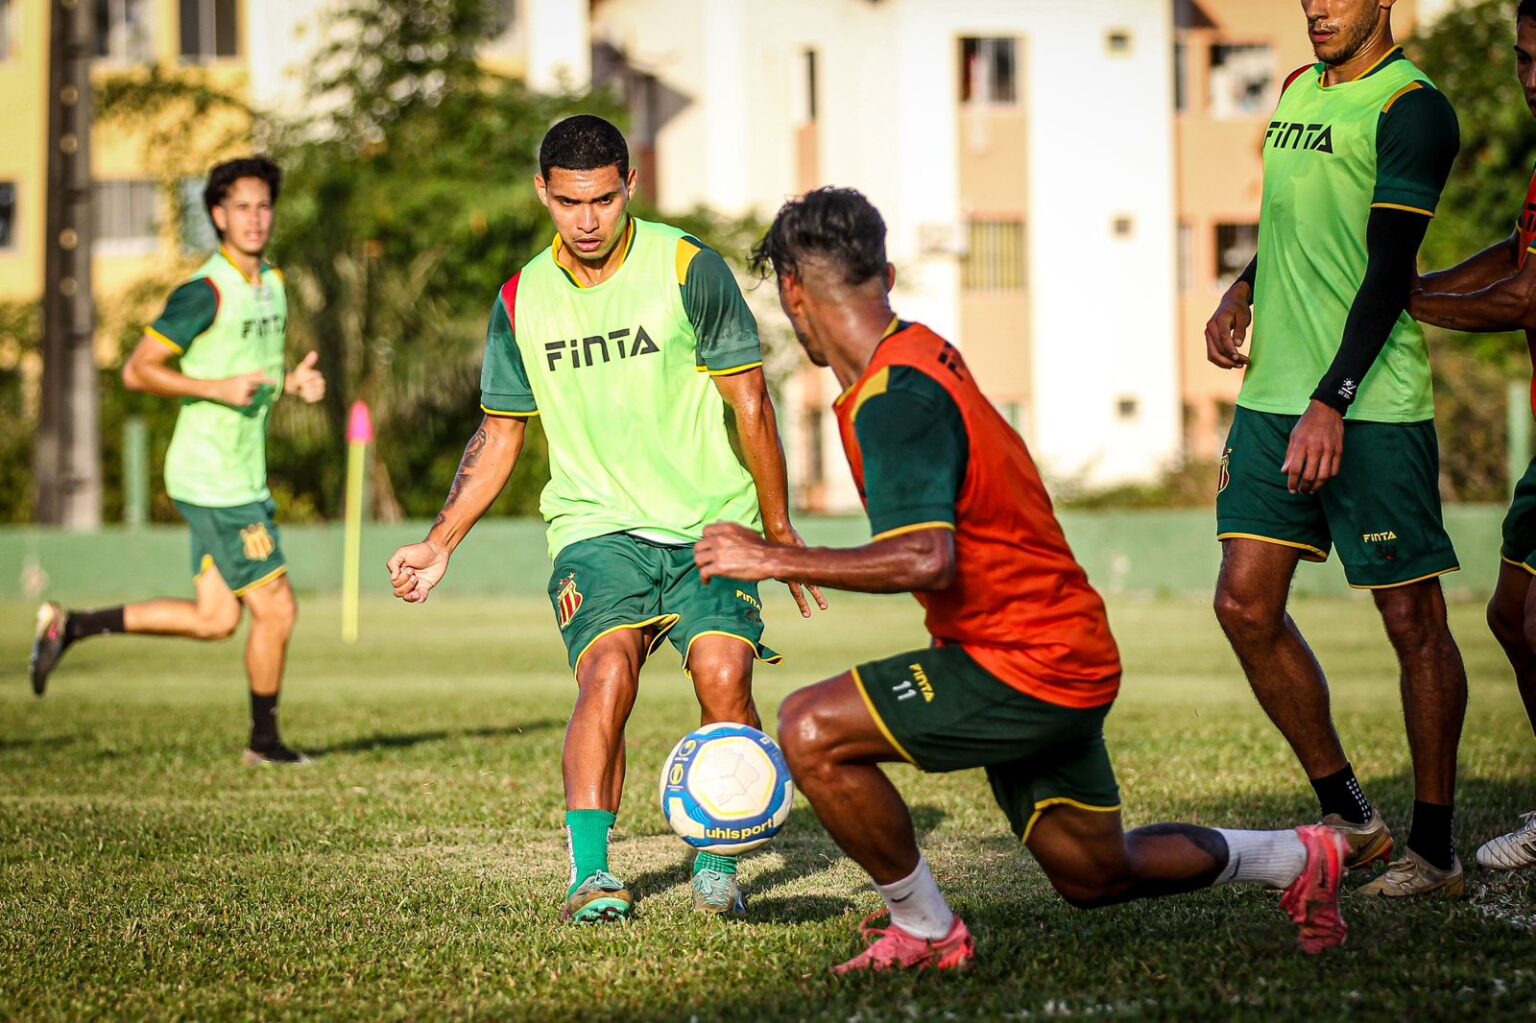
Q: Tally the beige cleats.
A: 2